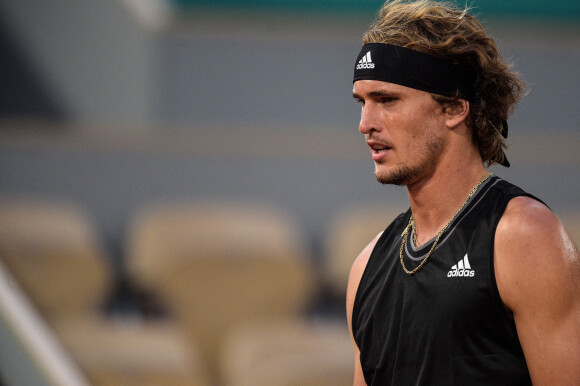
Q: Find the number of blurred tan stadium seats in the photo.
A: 5